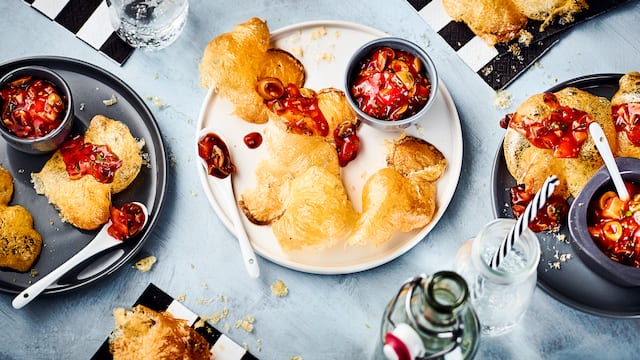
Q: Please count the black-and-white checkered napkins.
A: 3